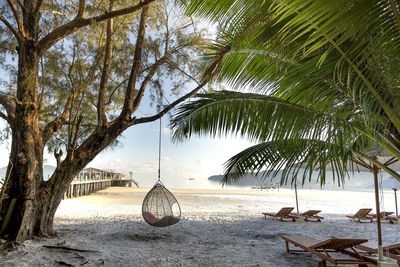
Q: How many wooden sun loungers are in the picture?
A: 6